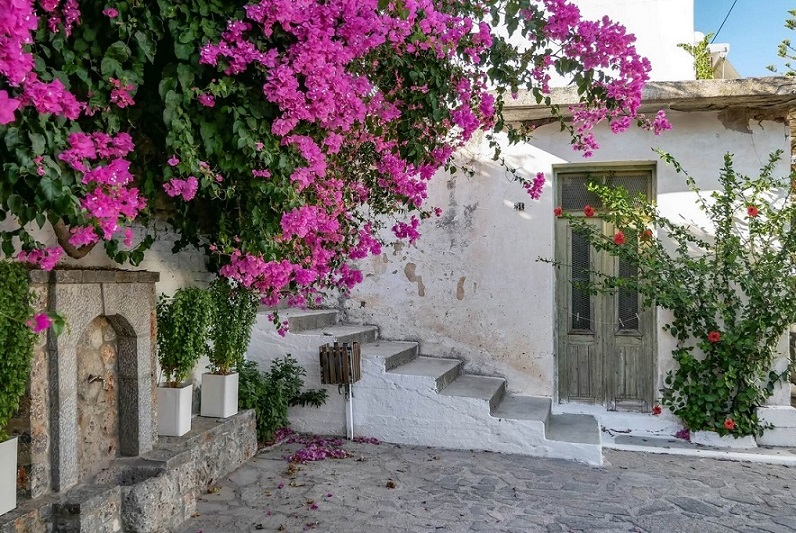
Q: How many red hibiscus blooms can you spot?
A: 8